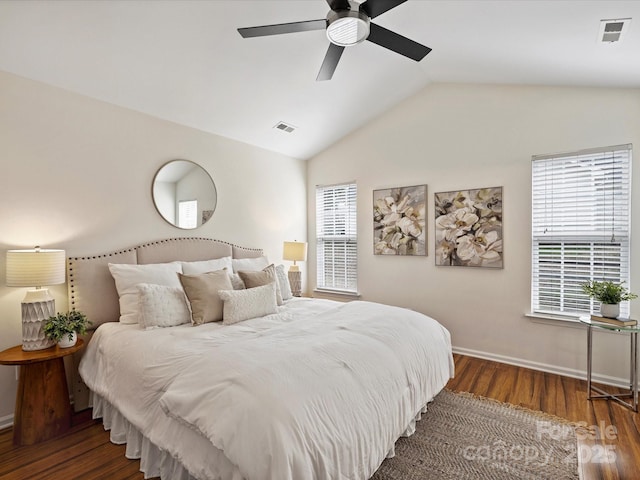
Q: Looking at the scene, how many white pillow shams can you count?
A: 3